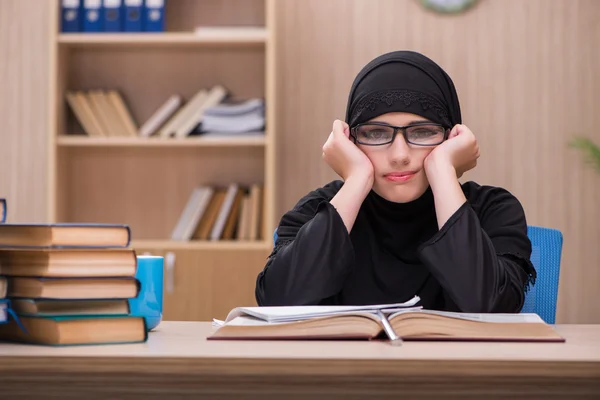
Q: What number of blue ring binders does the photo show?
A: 5